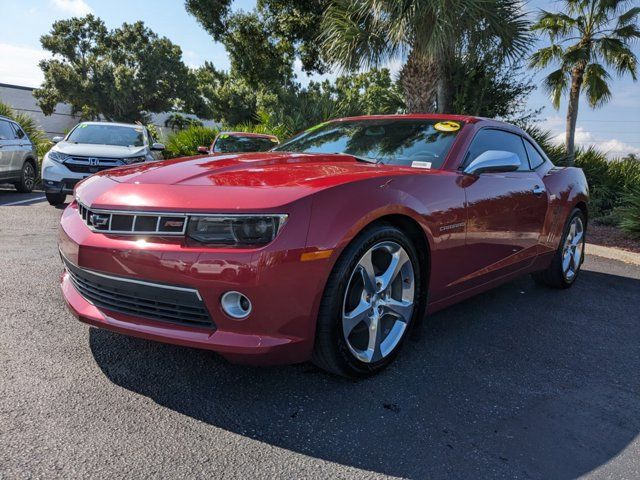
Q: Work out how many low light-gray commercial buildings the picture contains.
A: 1